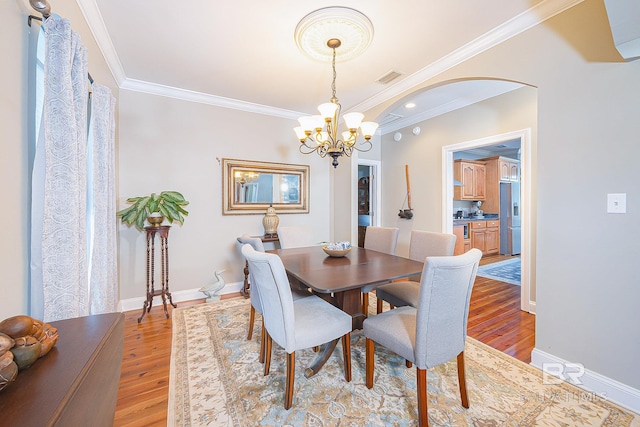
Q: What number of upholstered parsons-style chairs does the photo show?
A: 6